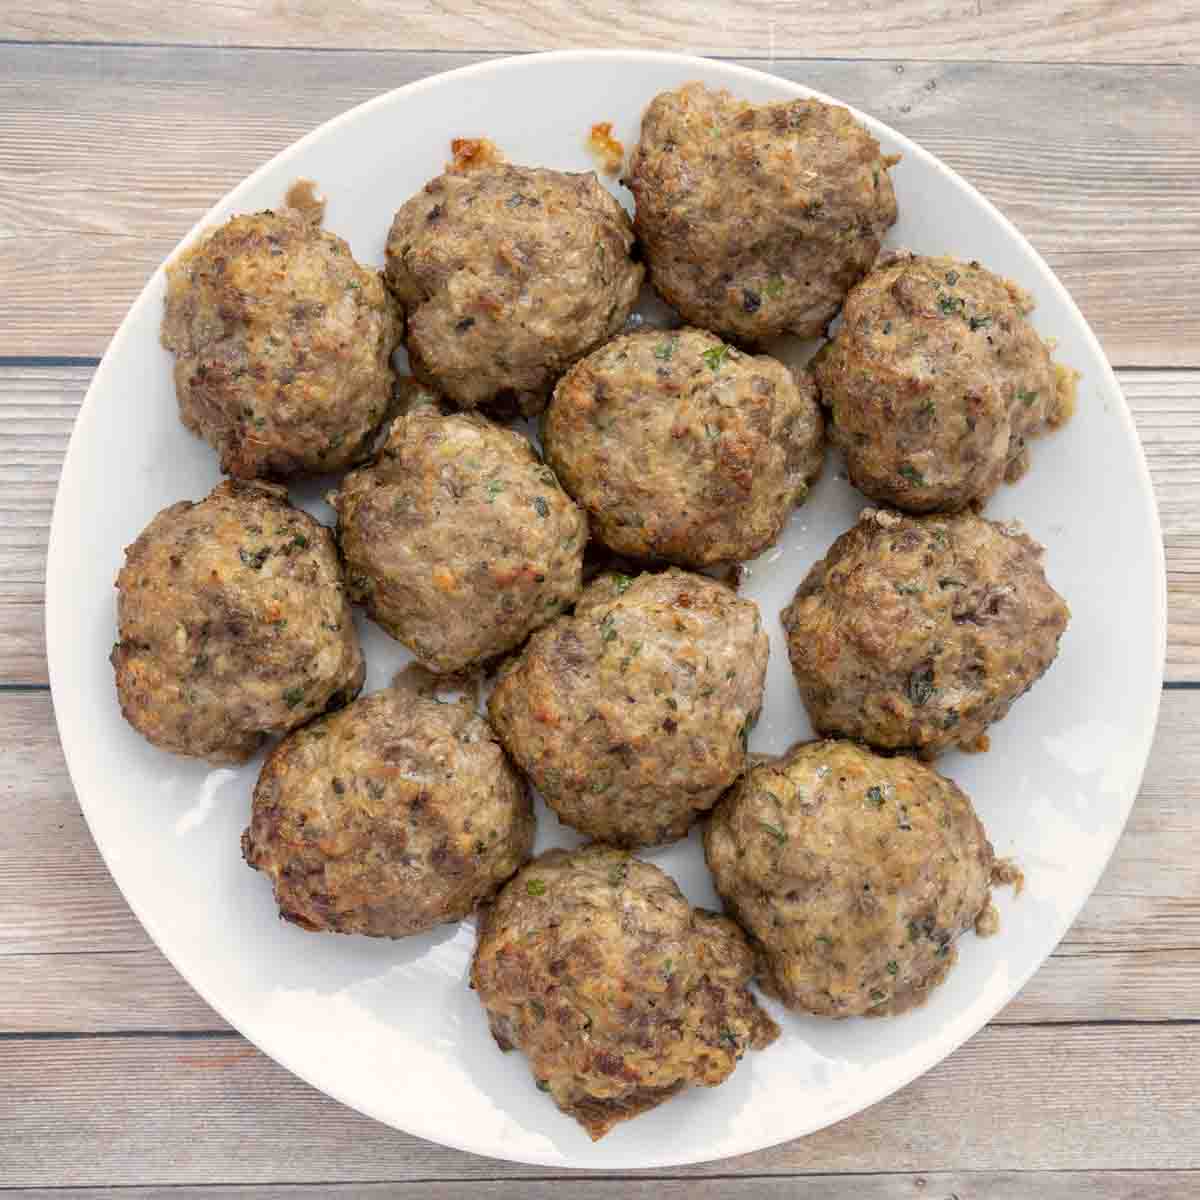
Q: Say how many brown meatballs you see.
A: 12